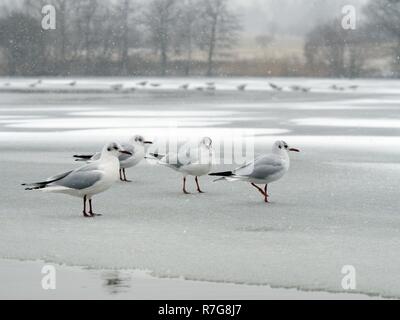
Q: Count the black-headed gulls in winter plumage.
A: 4